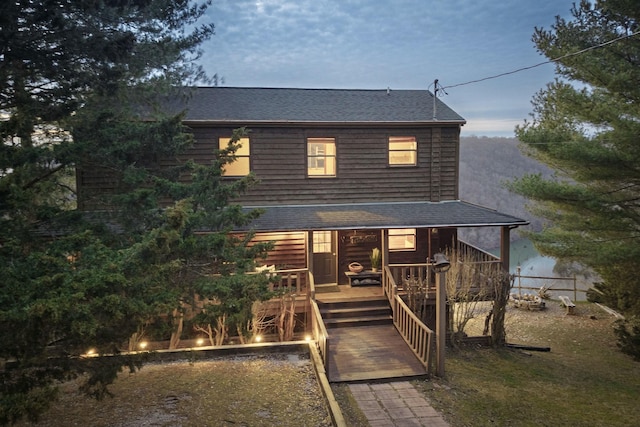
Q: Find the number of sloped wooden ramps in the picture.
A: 1